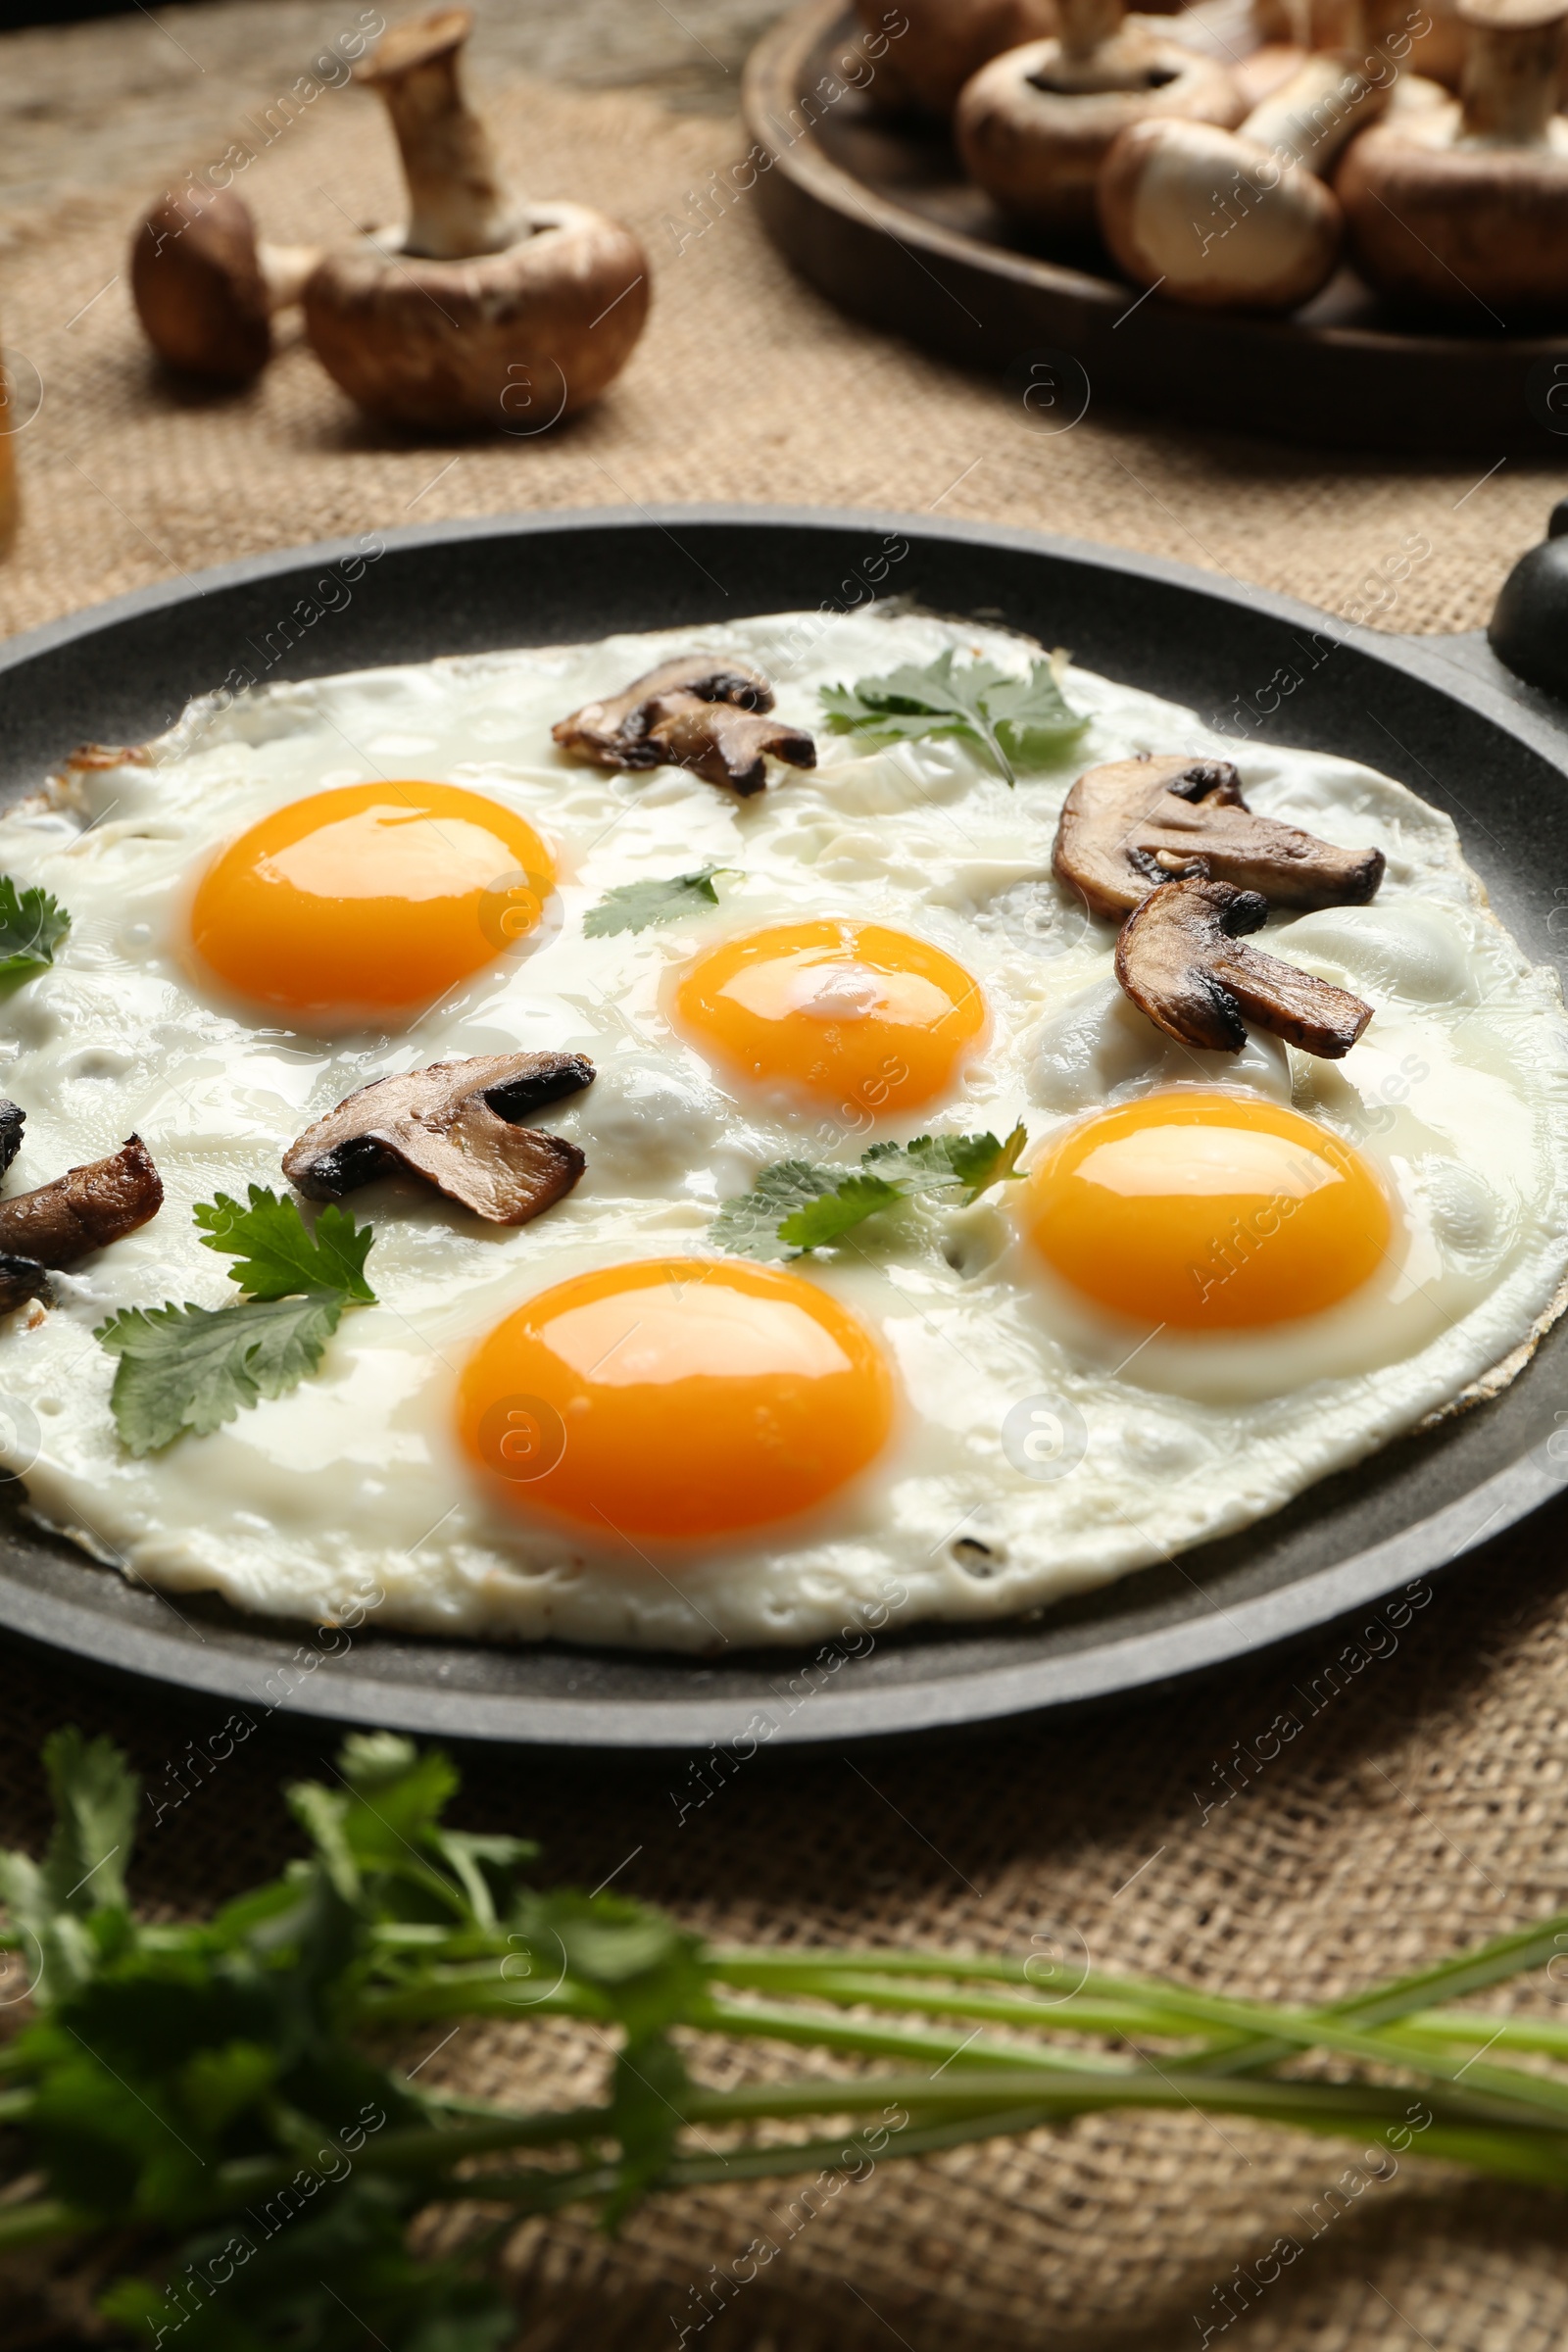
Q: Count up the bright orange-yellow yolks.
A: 4